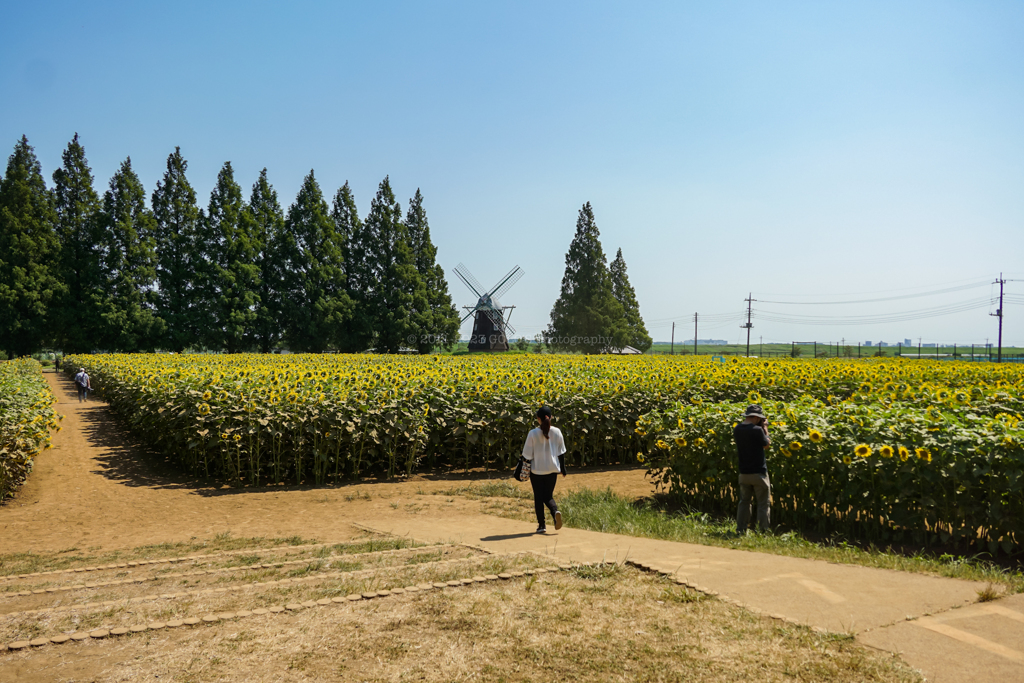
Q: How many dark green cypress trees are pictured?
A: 12